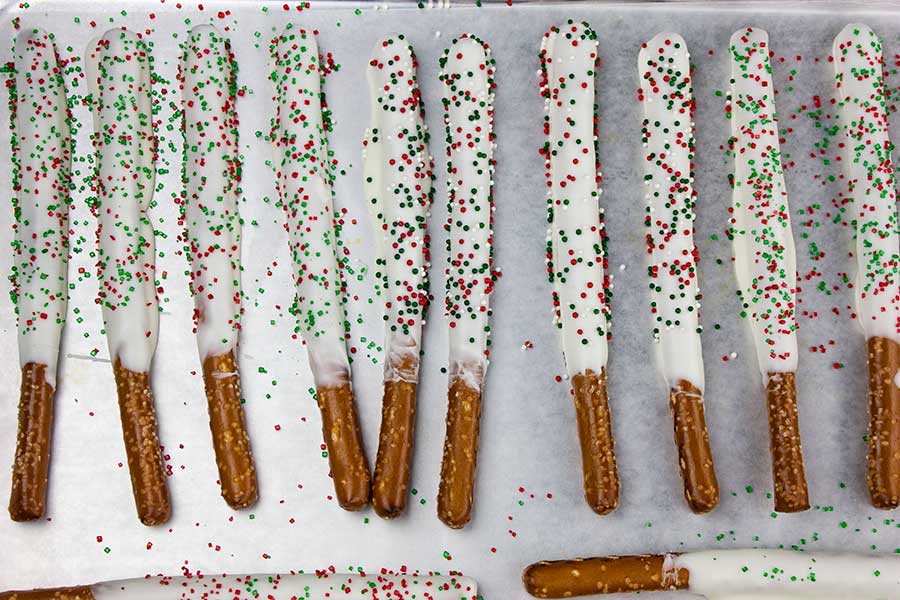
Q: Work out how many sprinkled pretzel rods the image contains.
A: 12